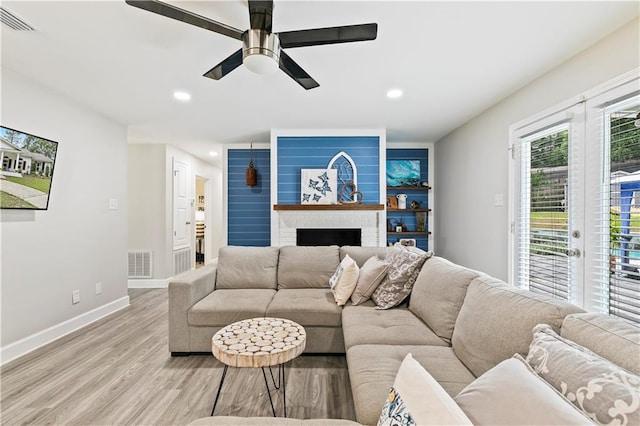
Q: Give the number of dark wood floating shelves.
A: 3